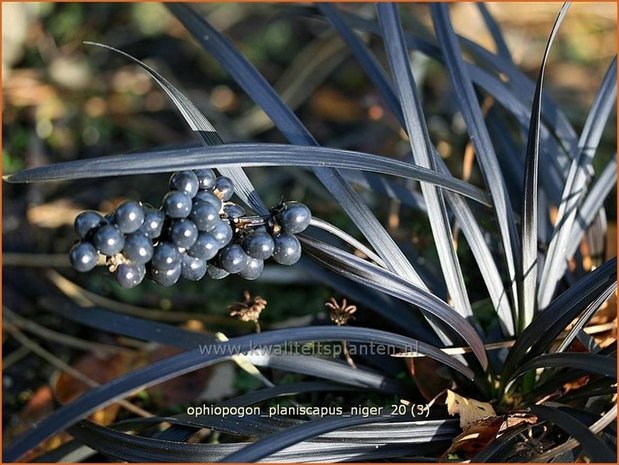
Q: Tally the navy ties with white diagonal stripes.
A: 0